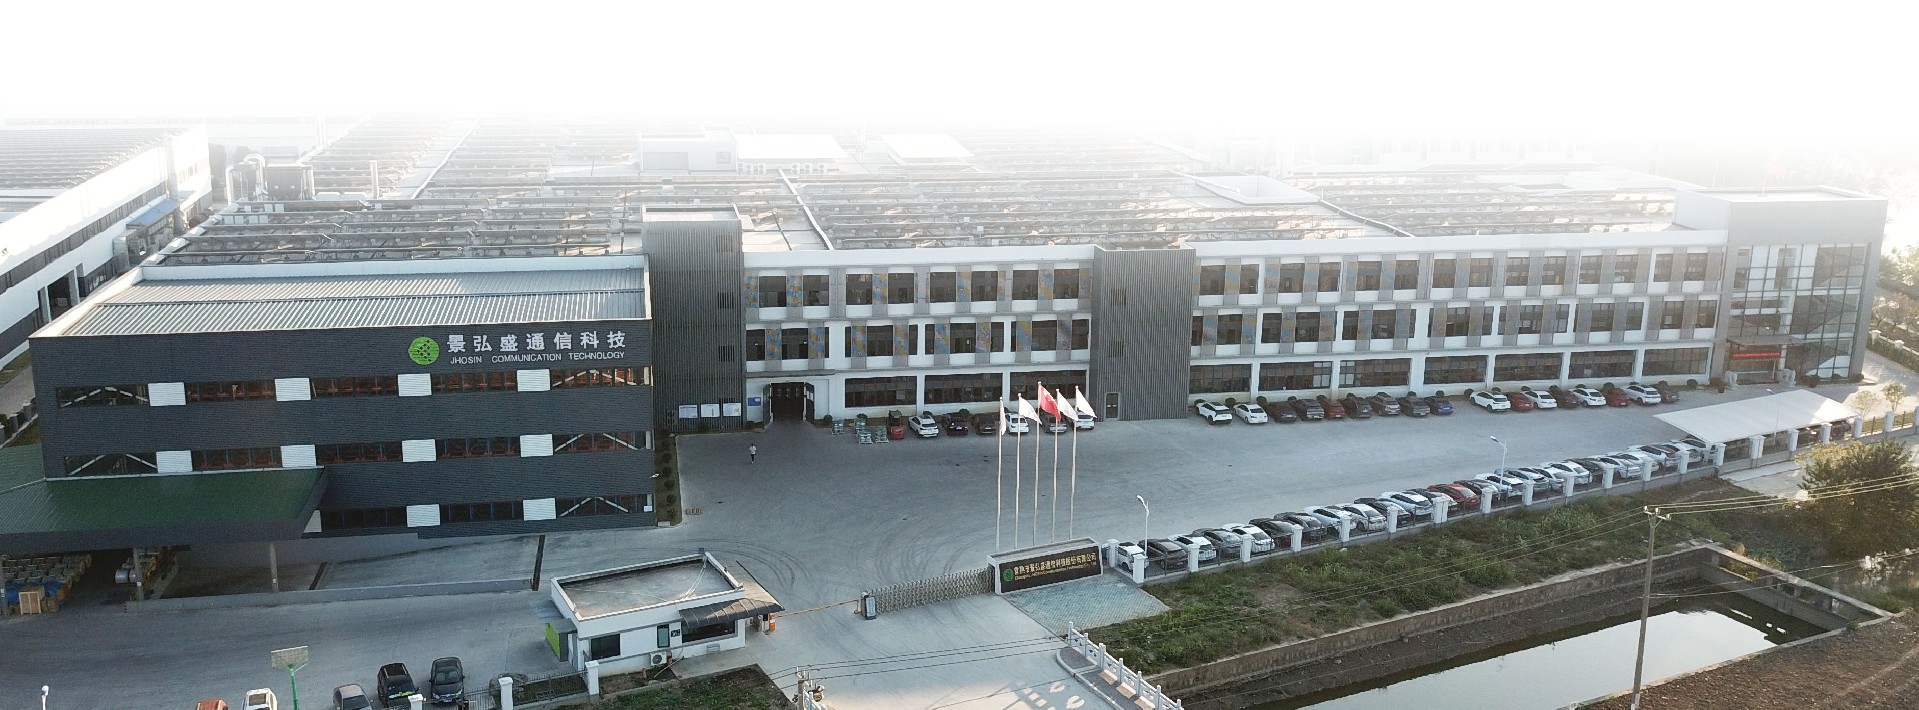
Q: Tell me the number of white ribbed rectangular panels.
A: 11